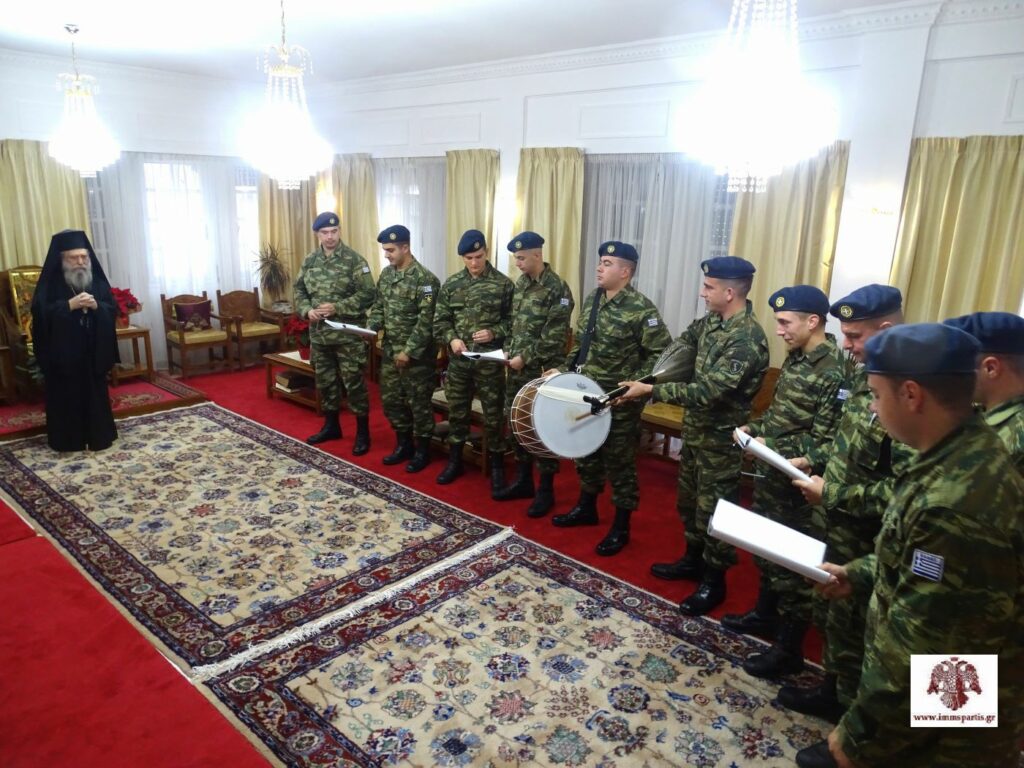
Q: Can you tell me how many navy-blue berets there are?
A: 10